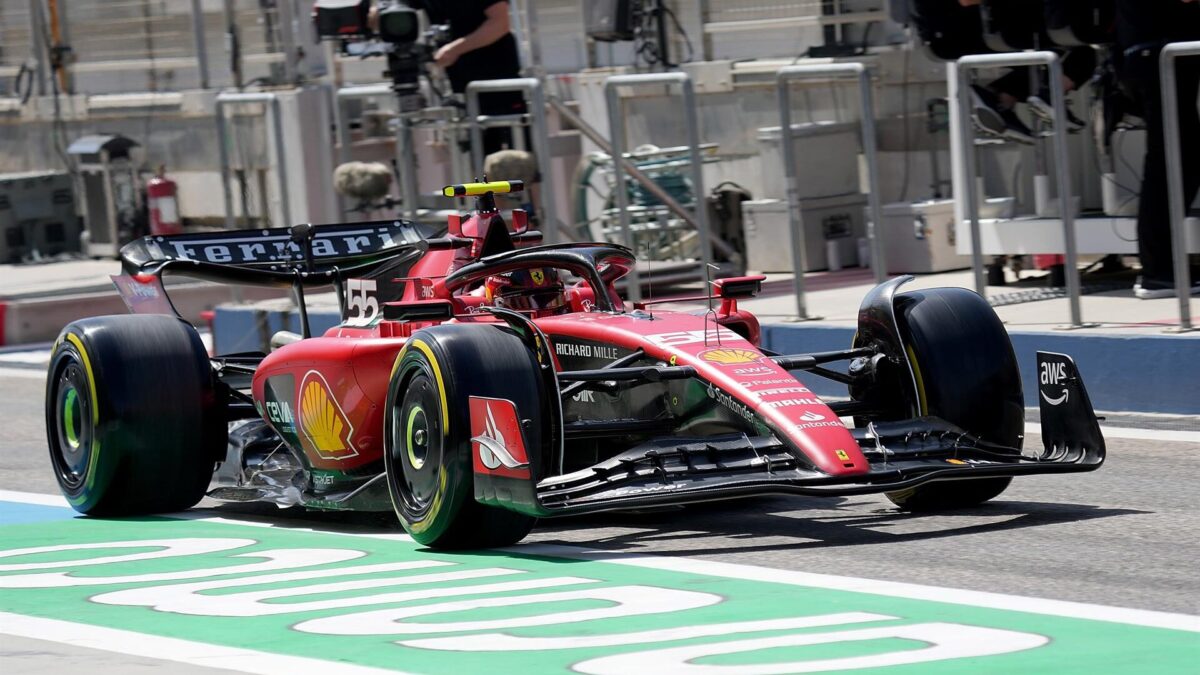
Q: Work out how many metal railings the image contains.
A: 7